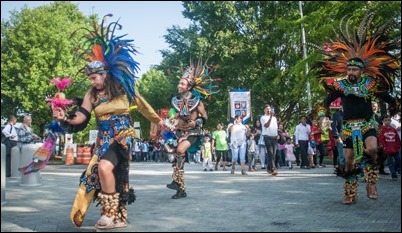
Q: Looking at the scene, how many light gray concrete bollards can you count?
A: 3